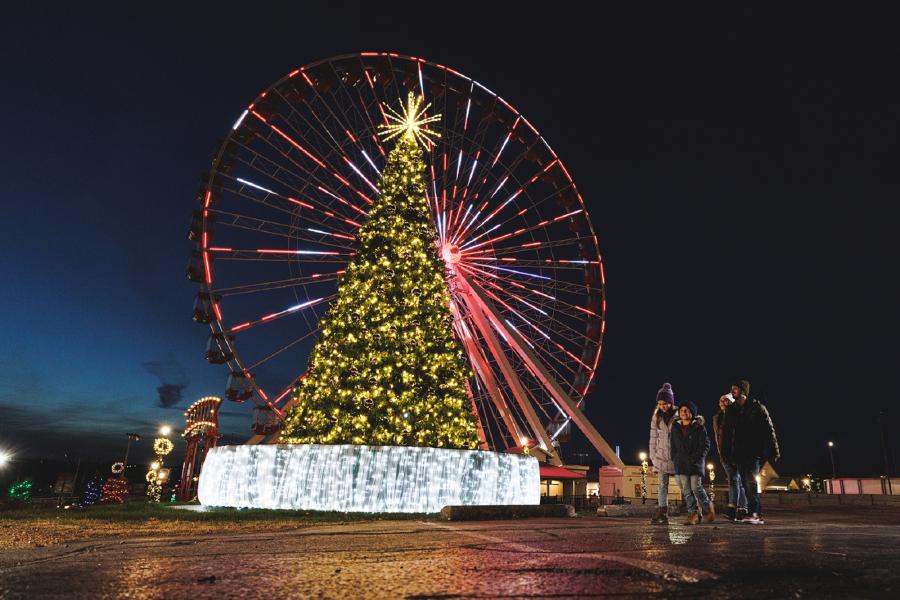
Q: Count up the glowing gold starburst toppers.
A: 1